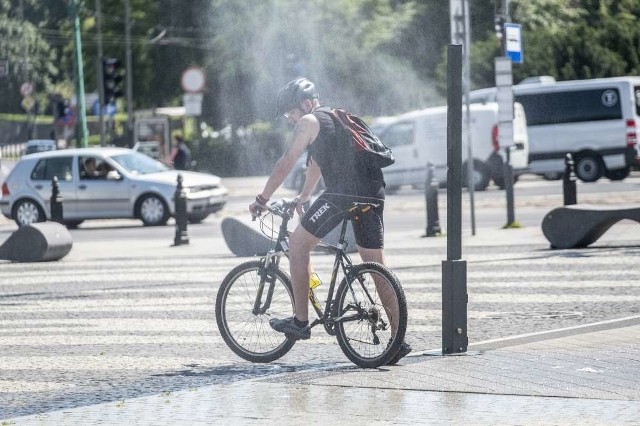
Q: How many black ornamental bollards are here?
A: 4